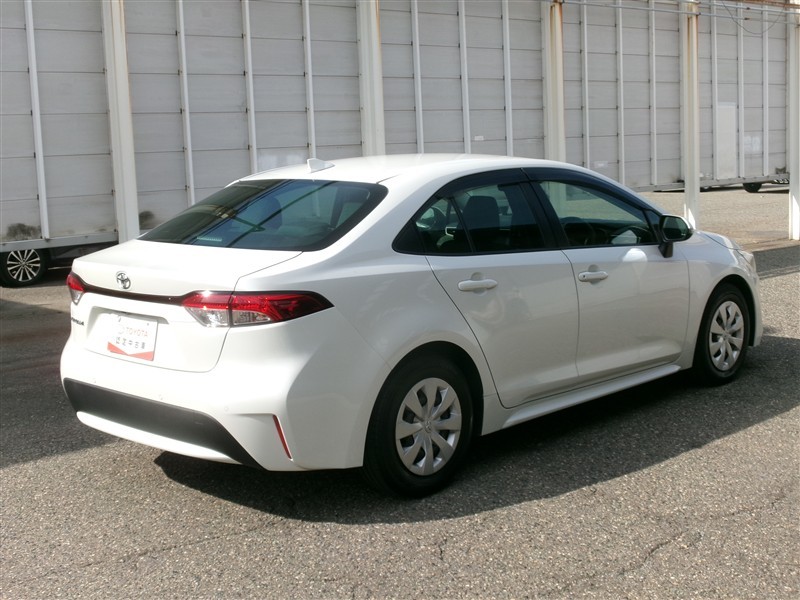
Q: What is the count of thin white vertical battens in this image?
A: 13